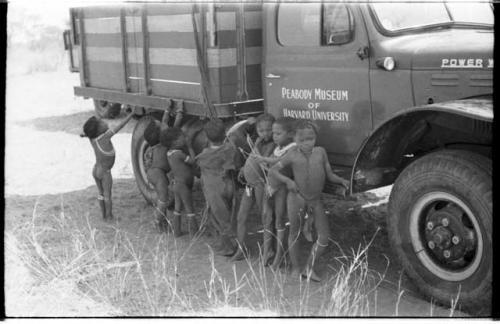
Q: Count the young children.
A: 7